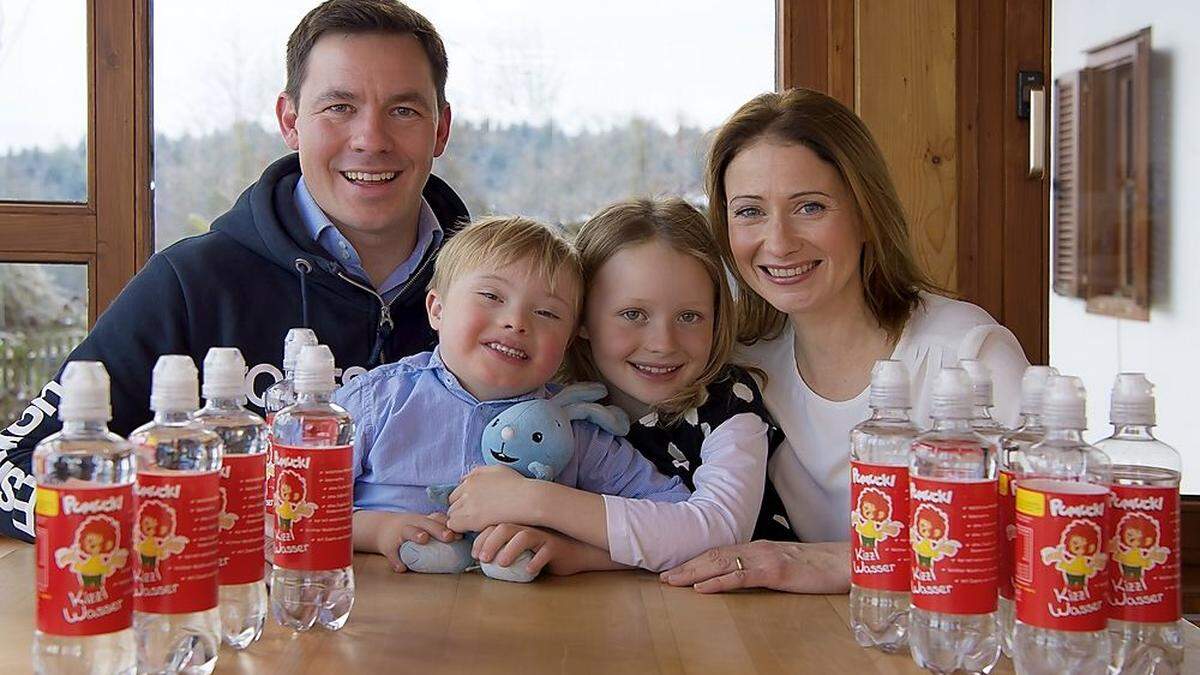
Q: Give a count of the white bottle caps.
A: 11